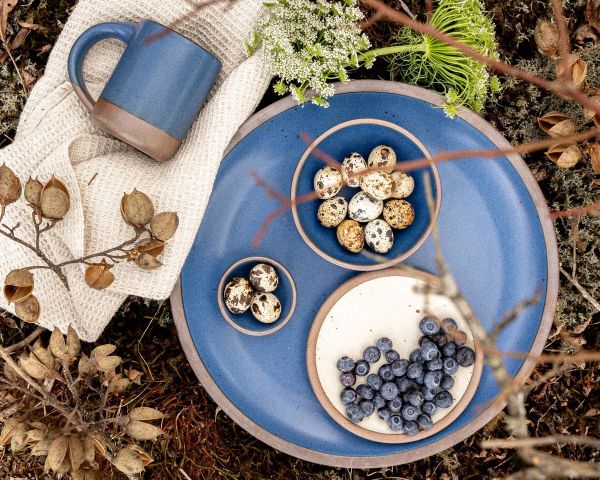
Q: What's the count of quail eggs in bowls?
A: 13